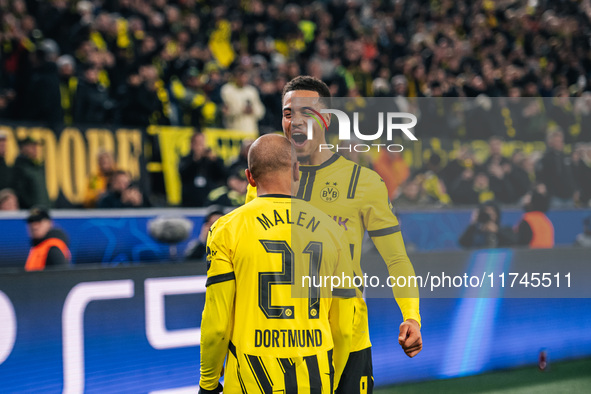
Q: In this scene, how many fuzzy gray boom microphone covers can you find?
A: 1